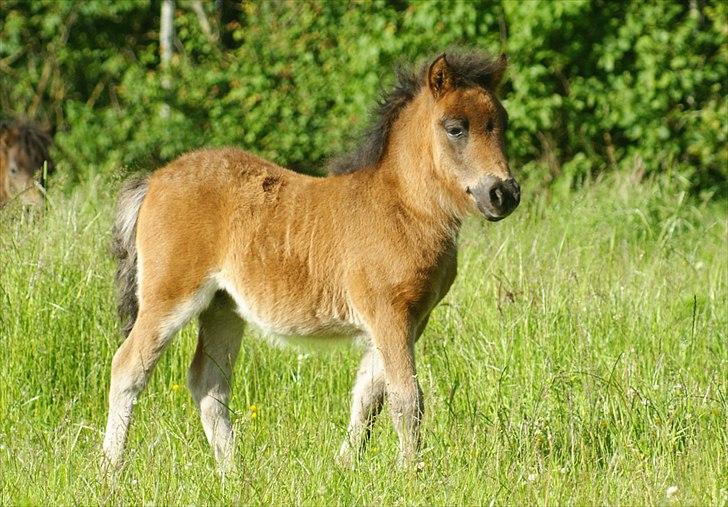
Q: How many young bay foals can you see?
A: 1